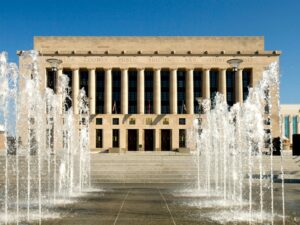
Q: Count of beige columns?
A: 12